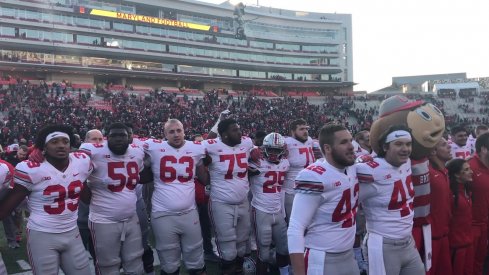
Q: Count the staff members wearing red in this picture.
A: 3